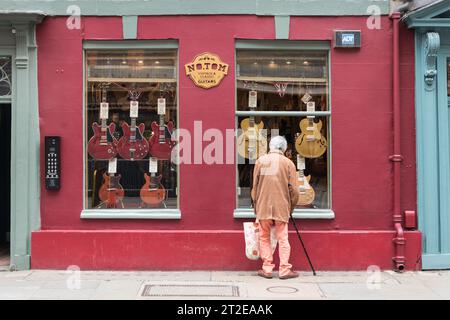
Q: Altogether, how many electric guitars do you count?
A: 8